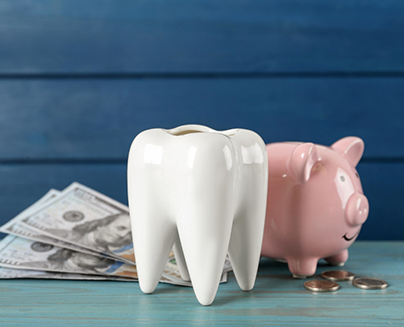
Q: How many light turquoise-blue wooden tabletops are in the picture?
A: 1